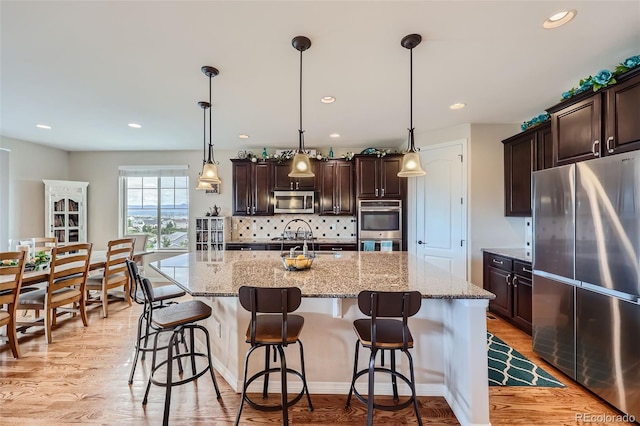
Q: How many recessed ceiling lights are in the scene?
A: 7